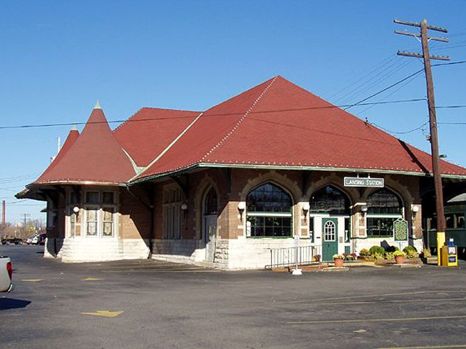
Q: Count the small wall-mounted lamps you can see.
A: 6